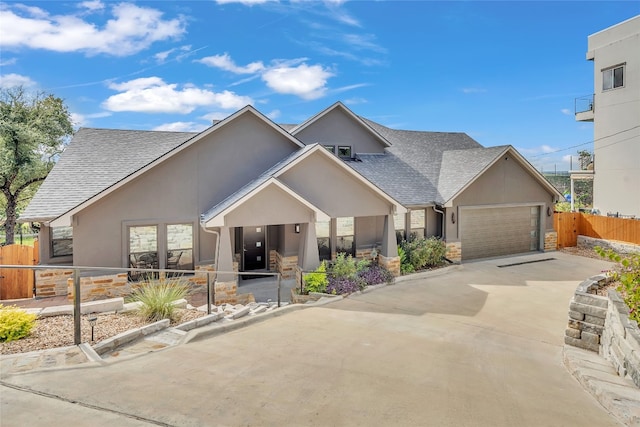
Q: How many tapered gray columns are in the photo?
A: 3